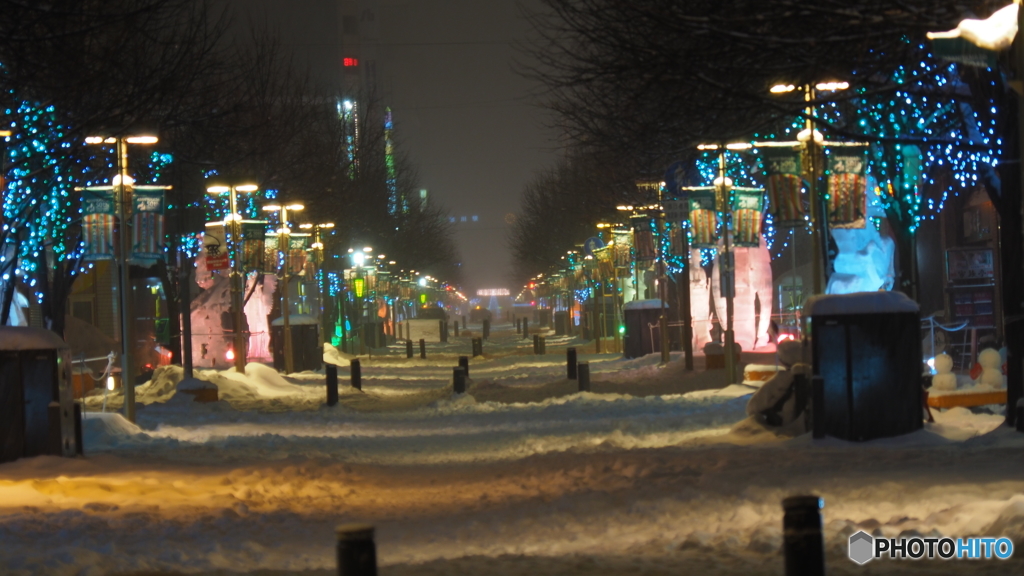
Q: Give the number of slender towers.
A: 2